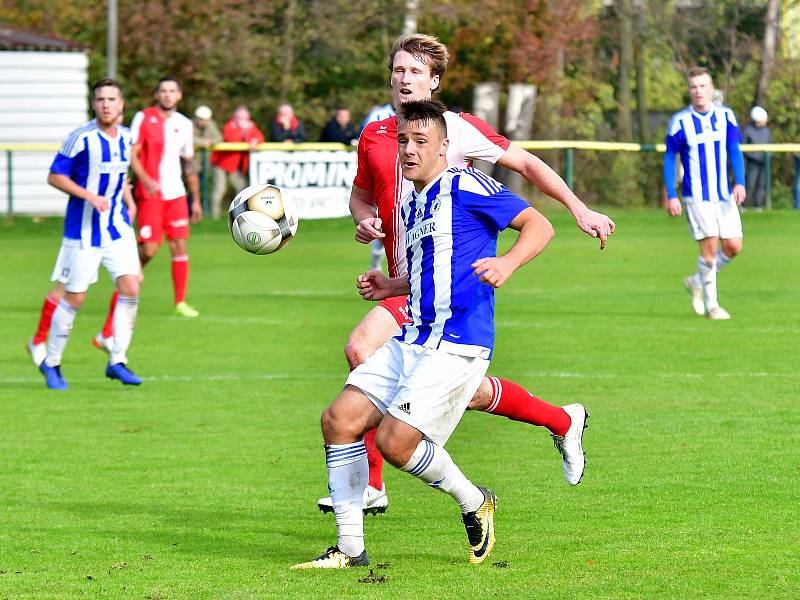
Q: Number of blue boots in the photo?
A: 2